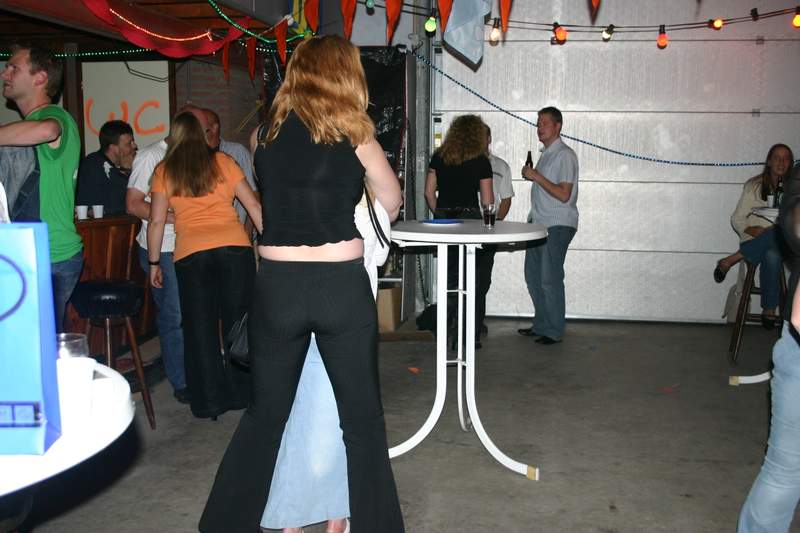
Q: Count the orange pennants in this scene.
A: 9